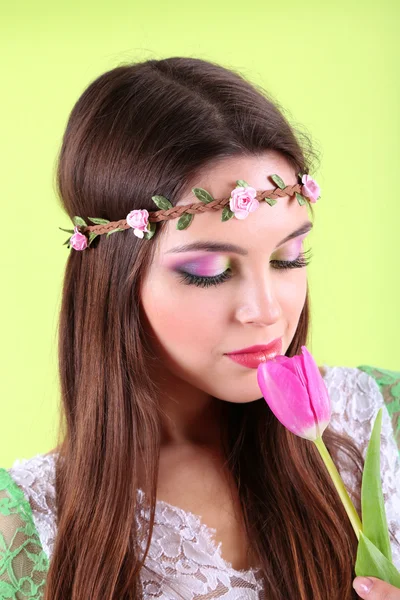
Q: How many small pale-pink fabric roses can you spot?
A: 4